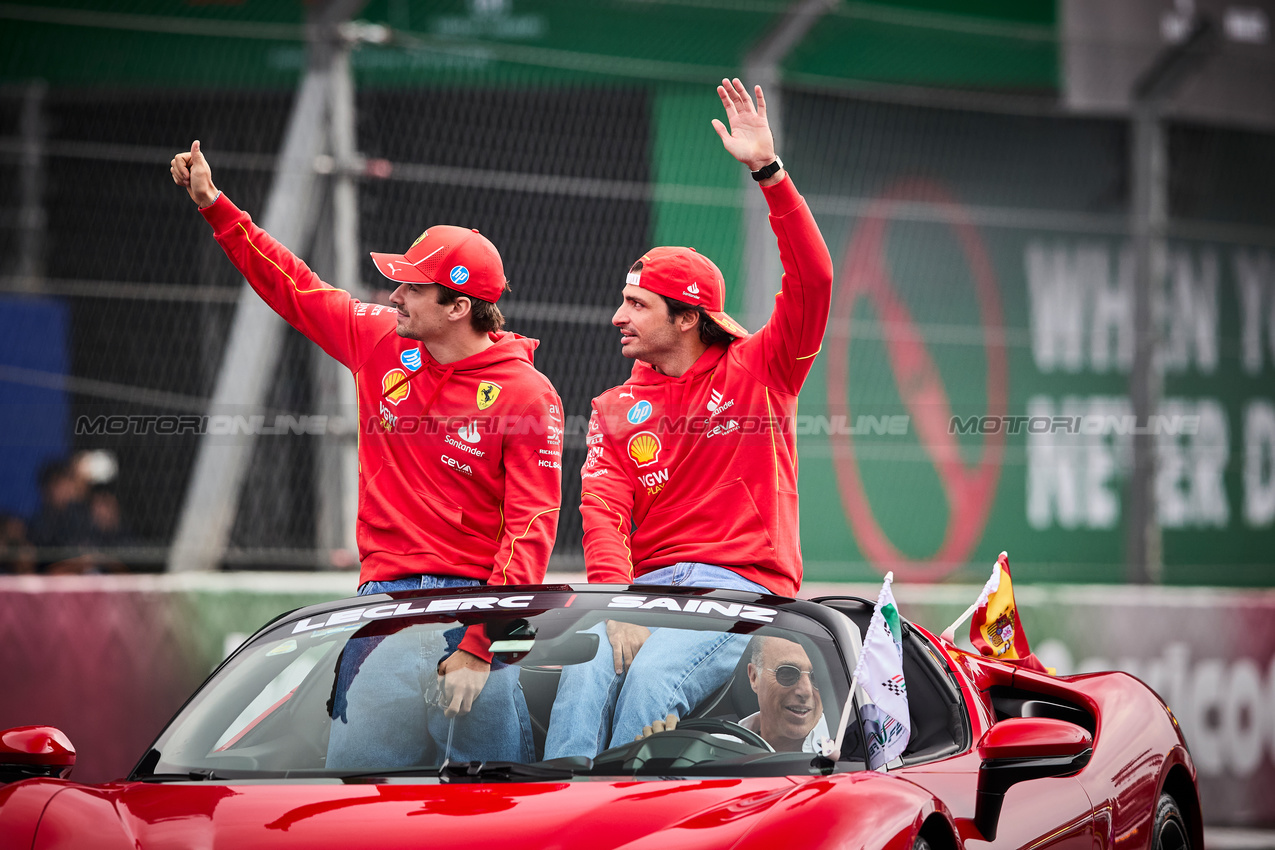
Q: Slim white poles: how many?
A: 2